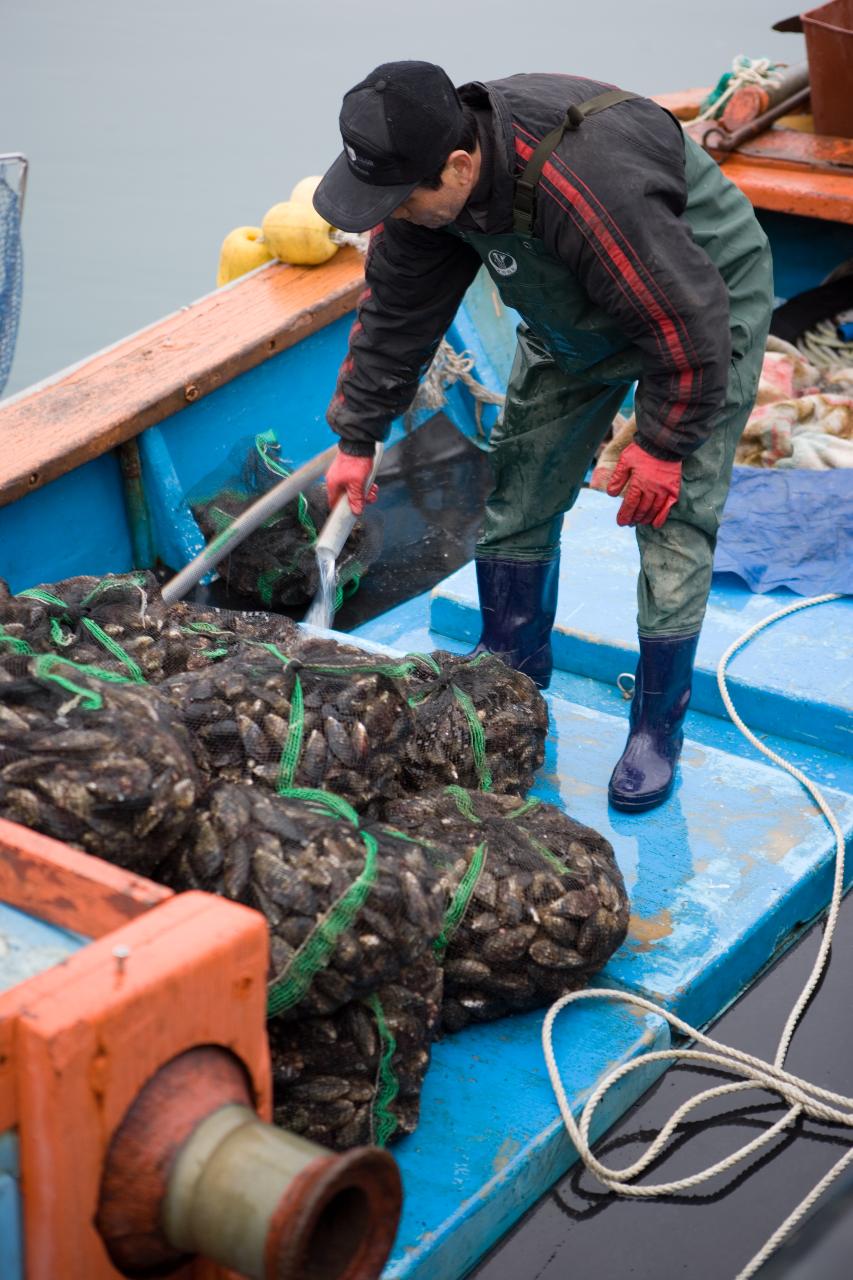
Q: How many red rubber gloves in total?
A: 2